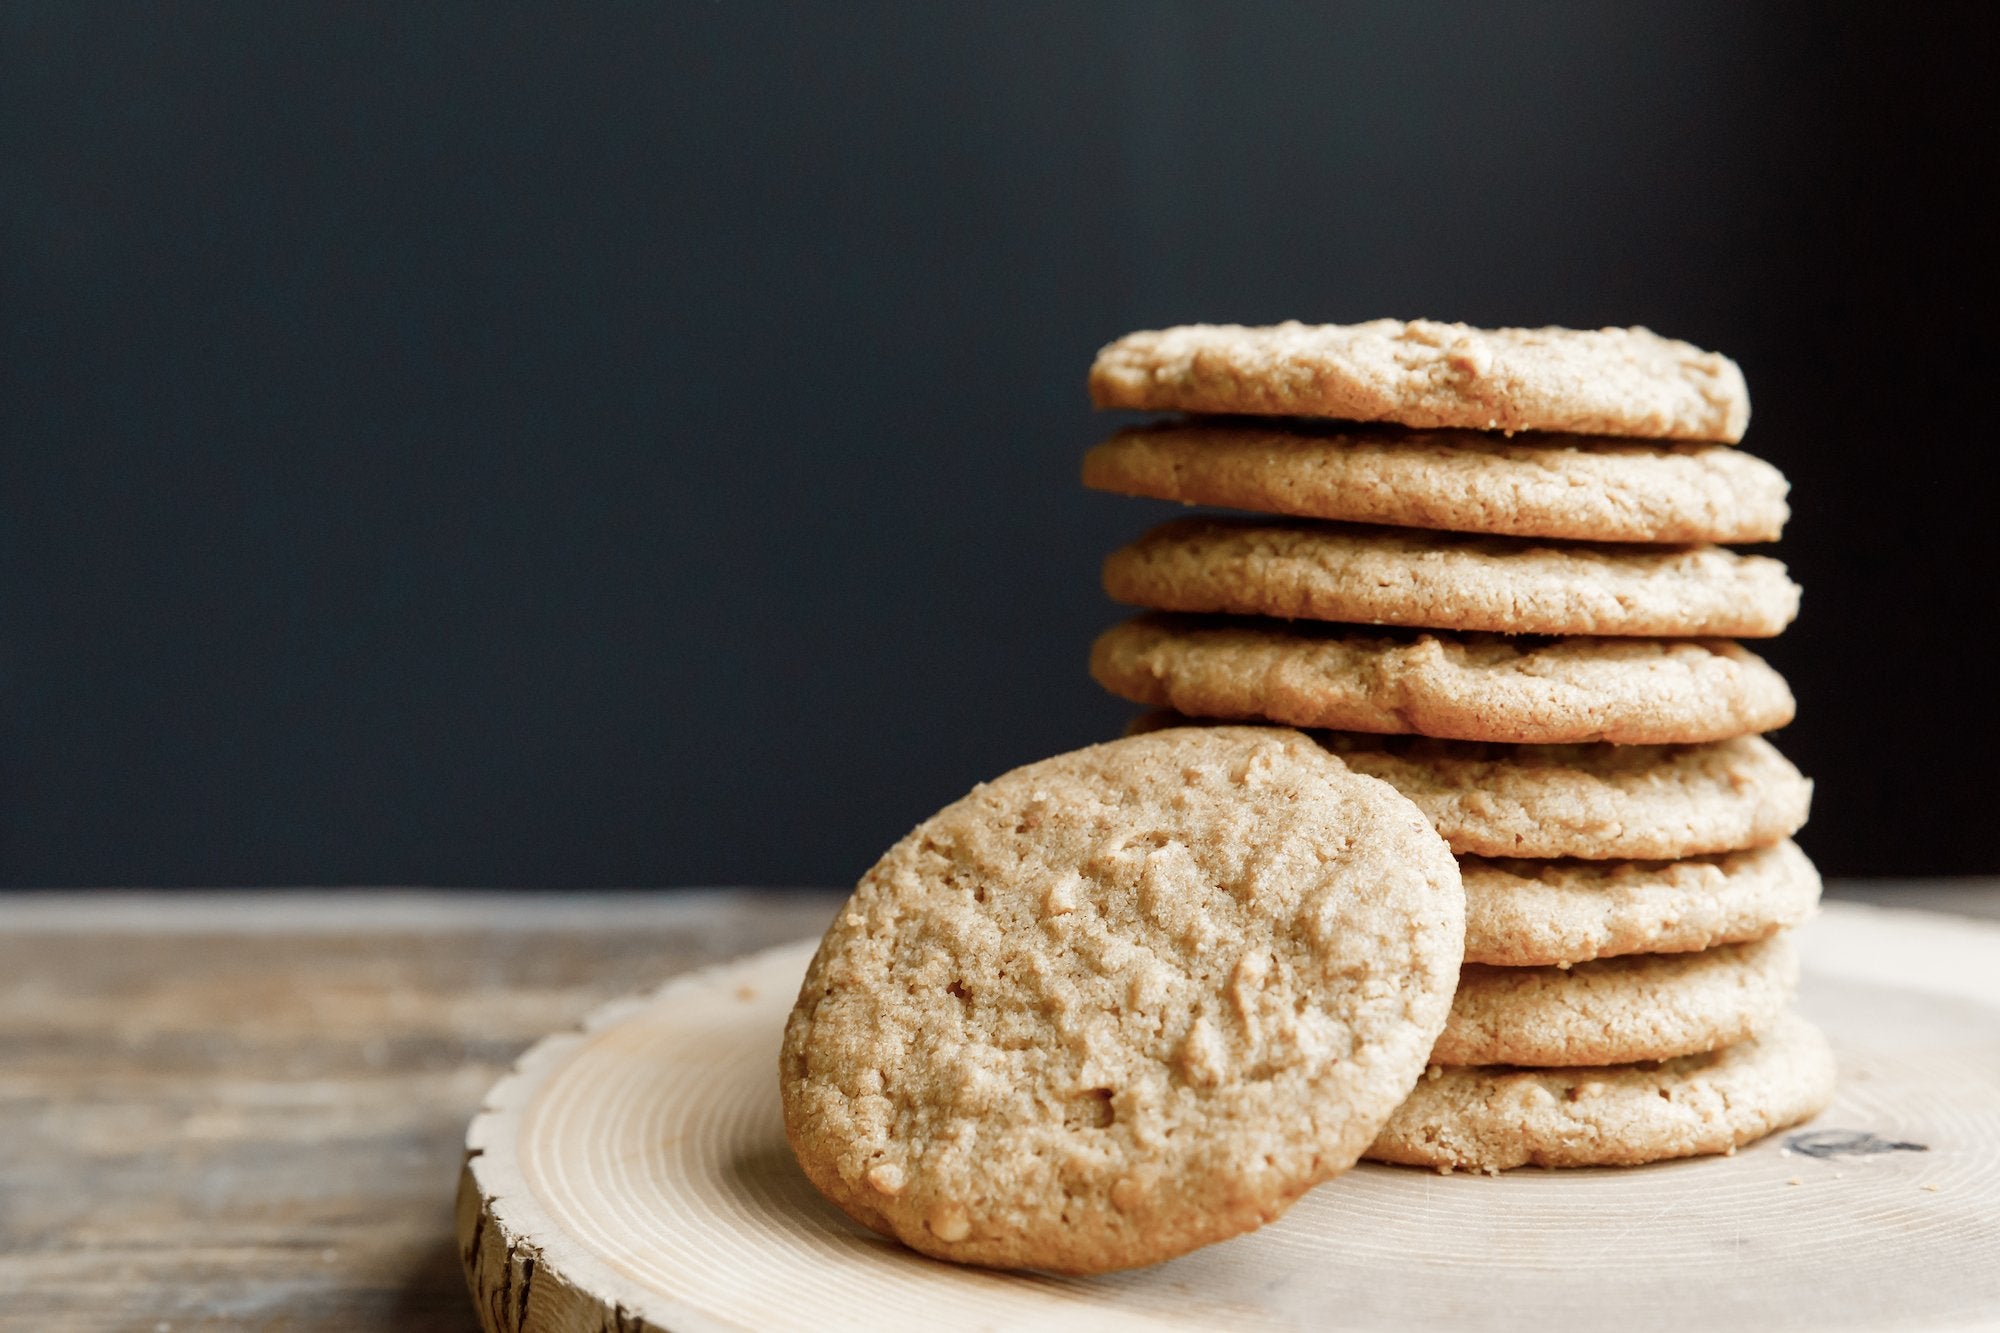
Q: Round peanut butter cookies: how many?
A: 9